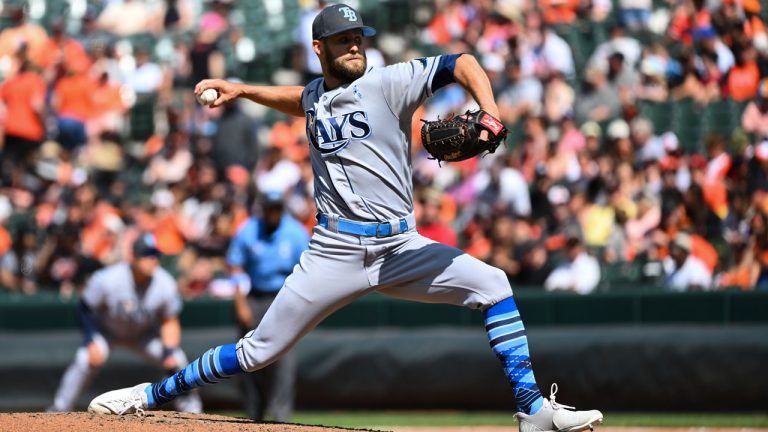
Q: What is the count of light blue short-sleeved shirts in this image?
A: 1